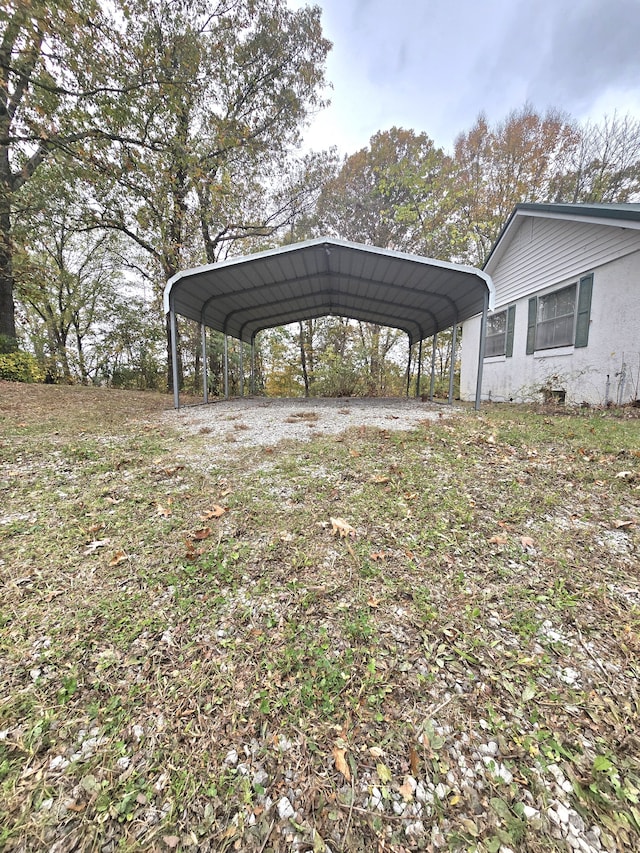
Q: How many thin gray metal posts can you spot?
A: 10